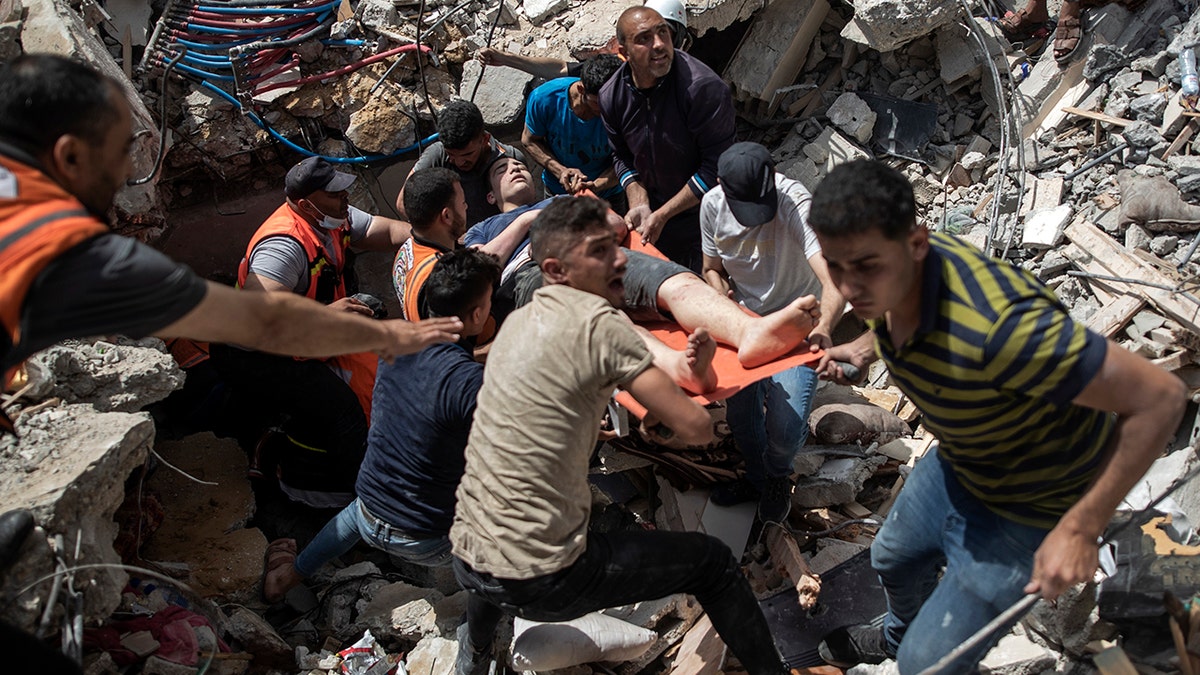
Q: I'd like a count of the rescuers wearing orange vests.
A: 3